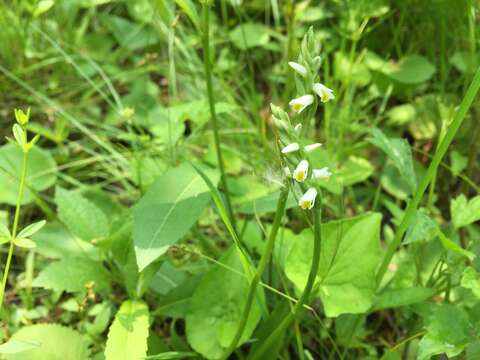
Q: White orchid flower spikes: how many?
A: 2